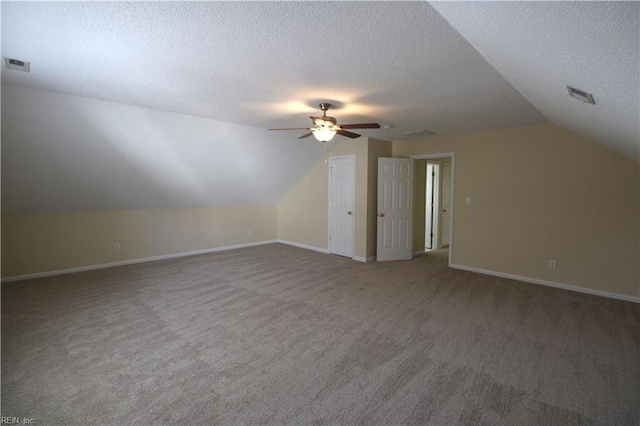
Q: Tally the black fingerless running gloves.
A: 0